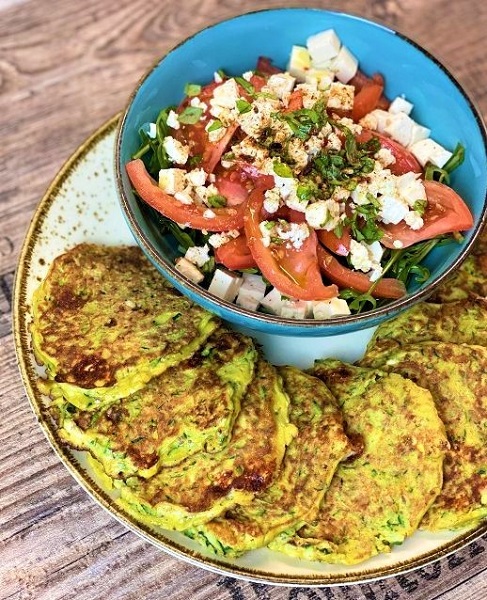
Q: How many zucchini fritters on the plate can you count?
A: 8